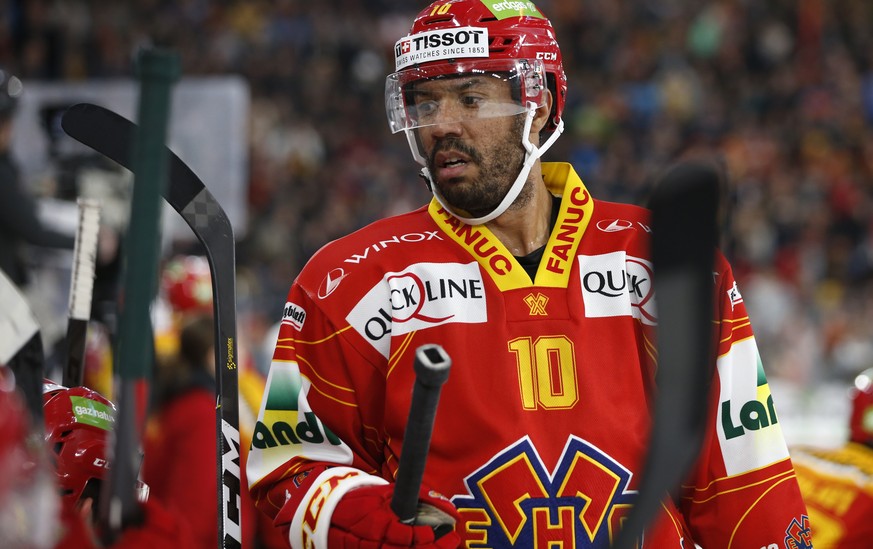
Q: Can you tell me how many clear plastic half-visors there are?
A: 1